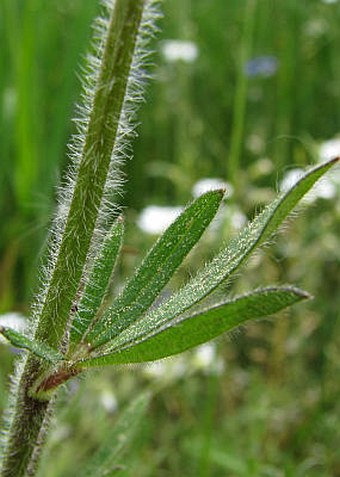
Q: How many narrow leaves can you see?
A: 5